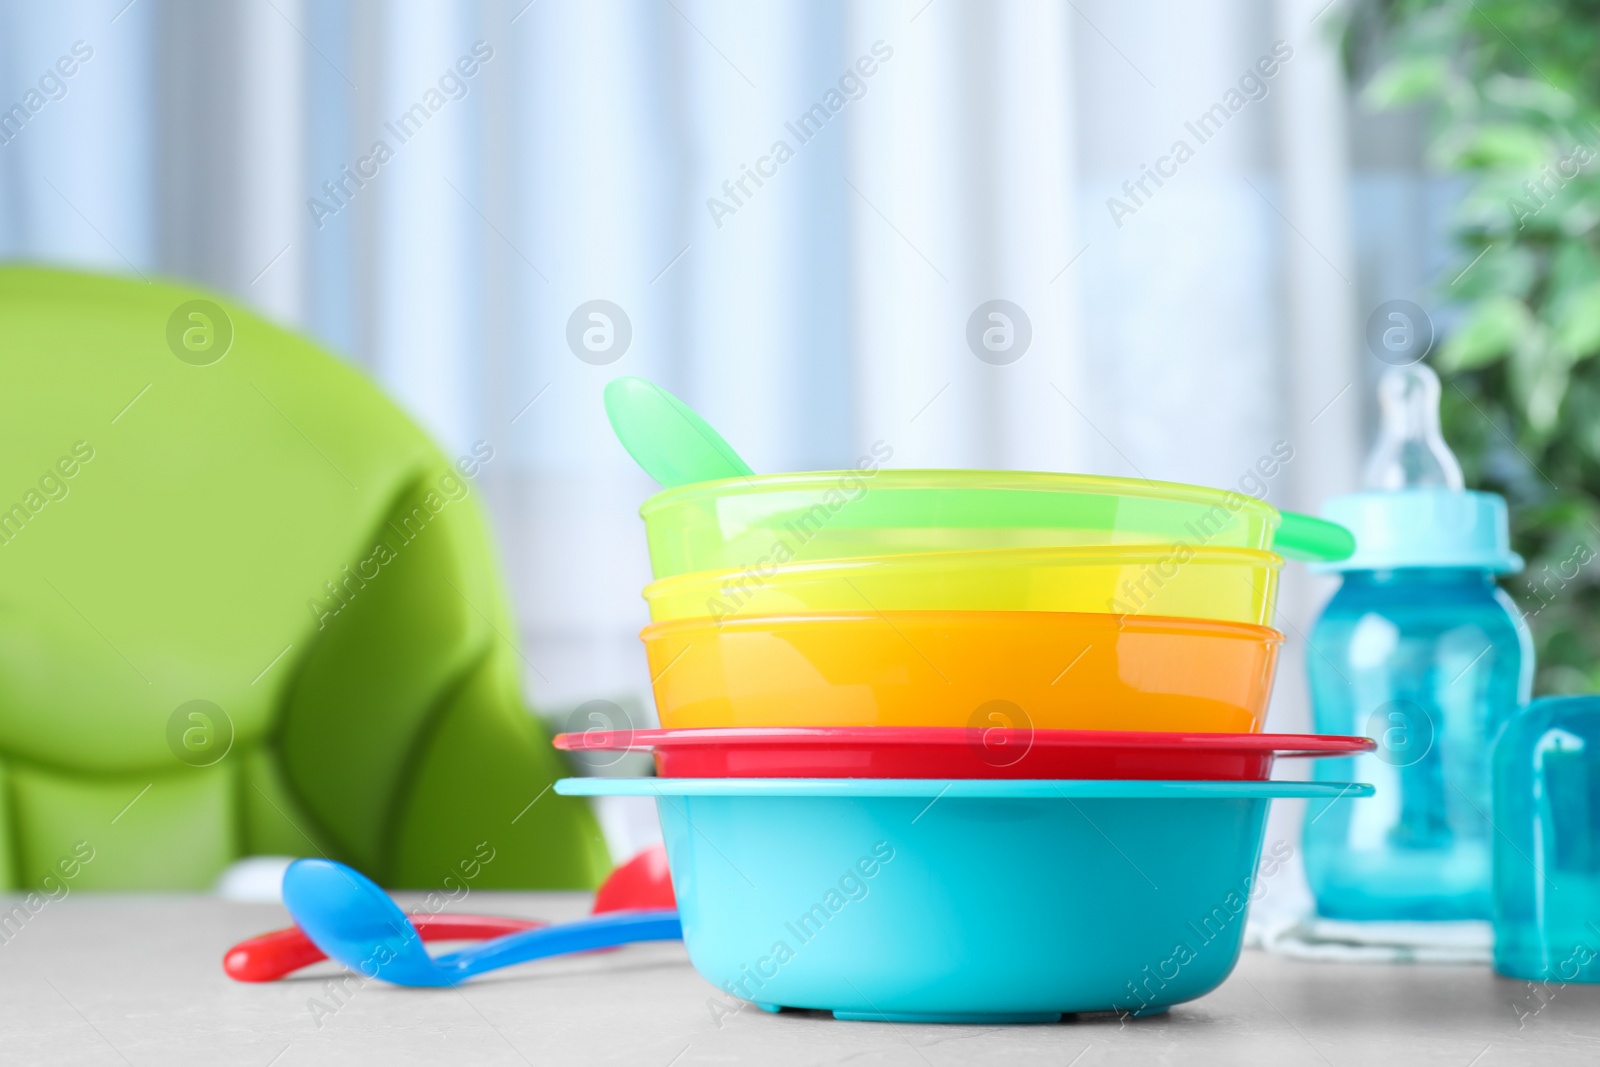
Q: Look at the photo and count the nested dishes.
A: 5